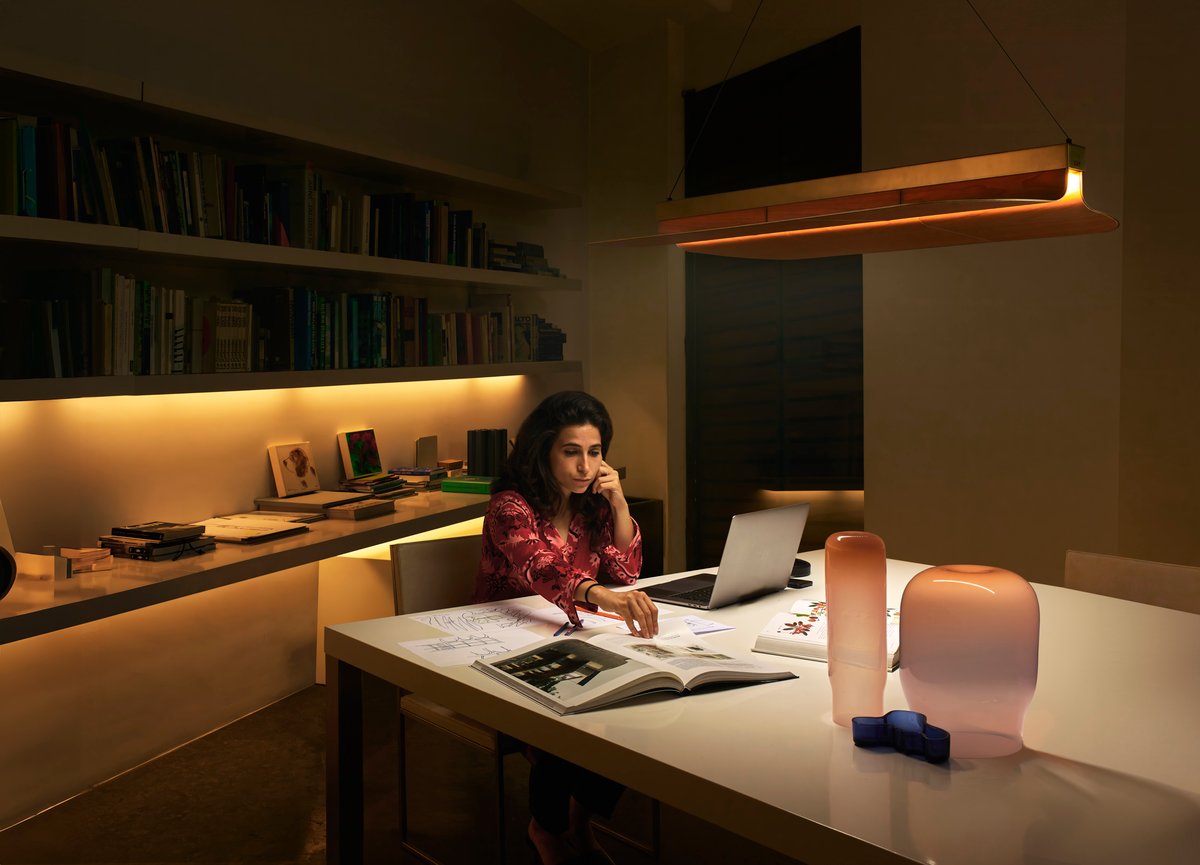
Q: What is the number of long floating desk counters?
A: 1